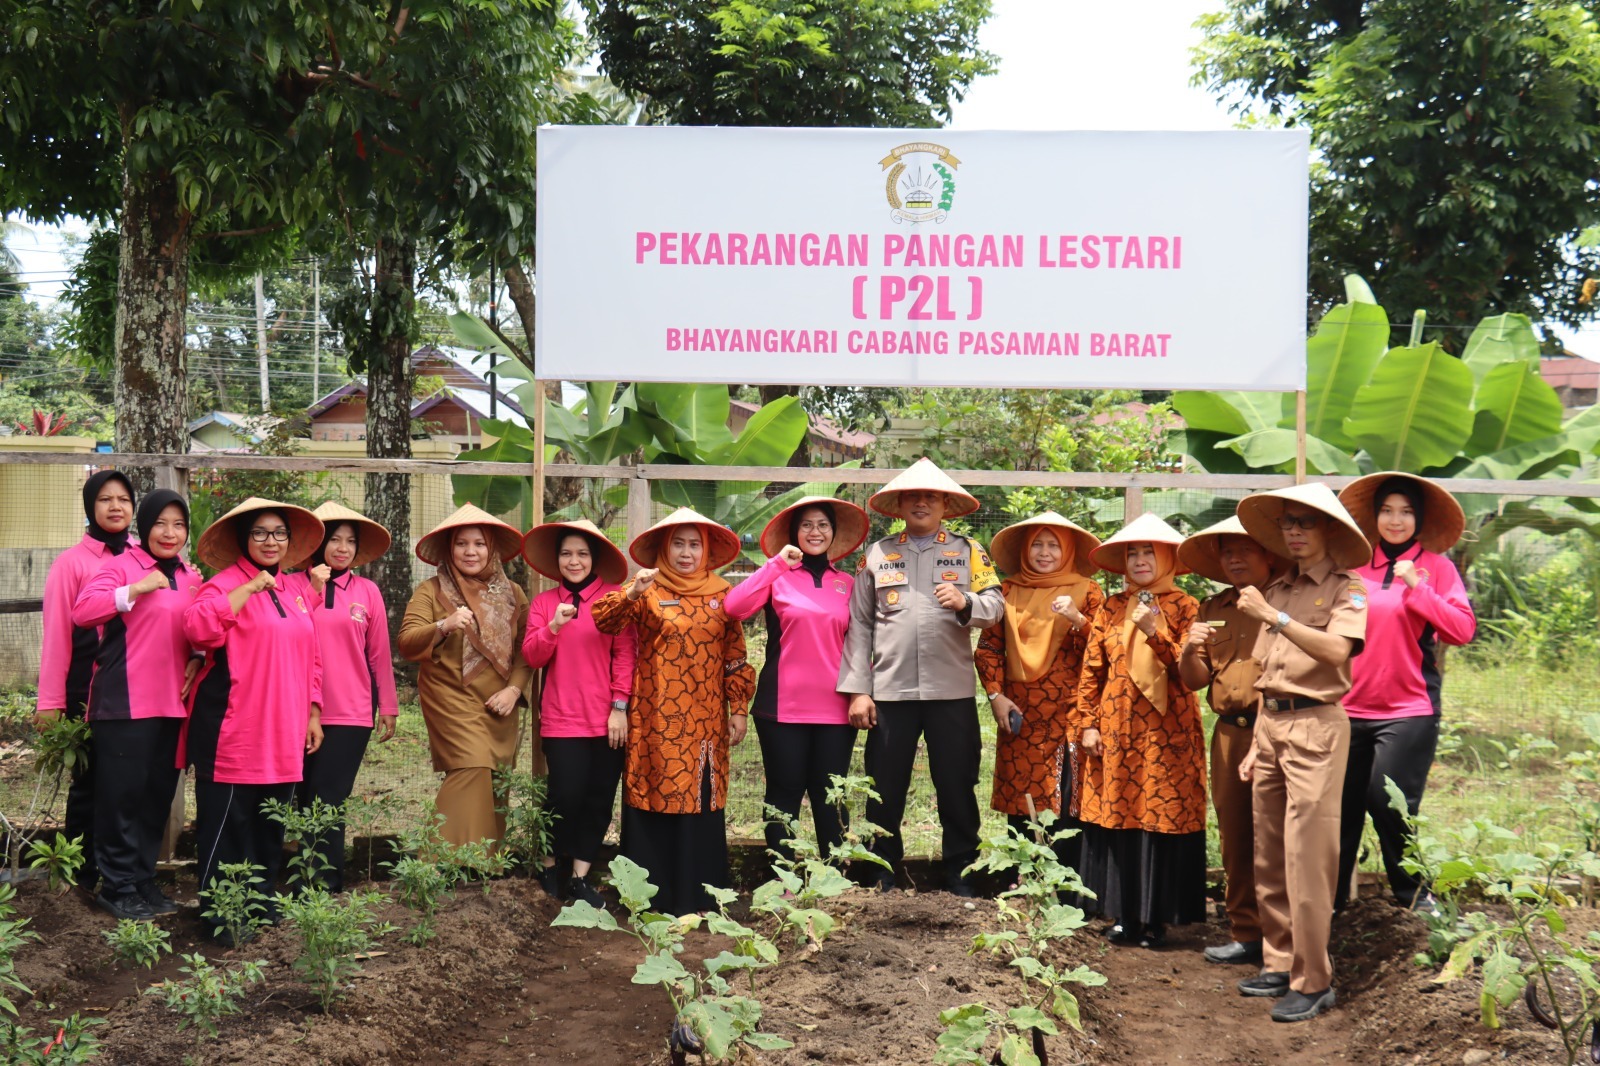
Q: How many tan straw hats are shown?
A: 12